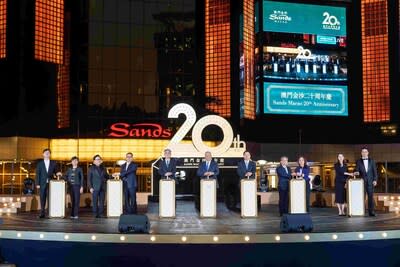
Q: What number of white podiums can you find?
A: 7